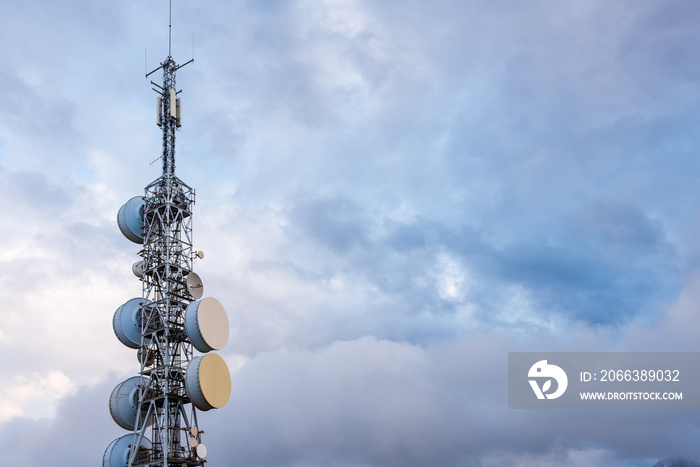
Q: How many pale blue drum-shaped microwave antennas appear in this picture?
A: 4